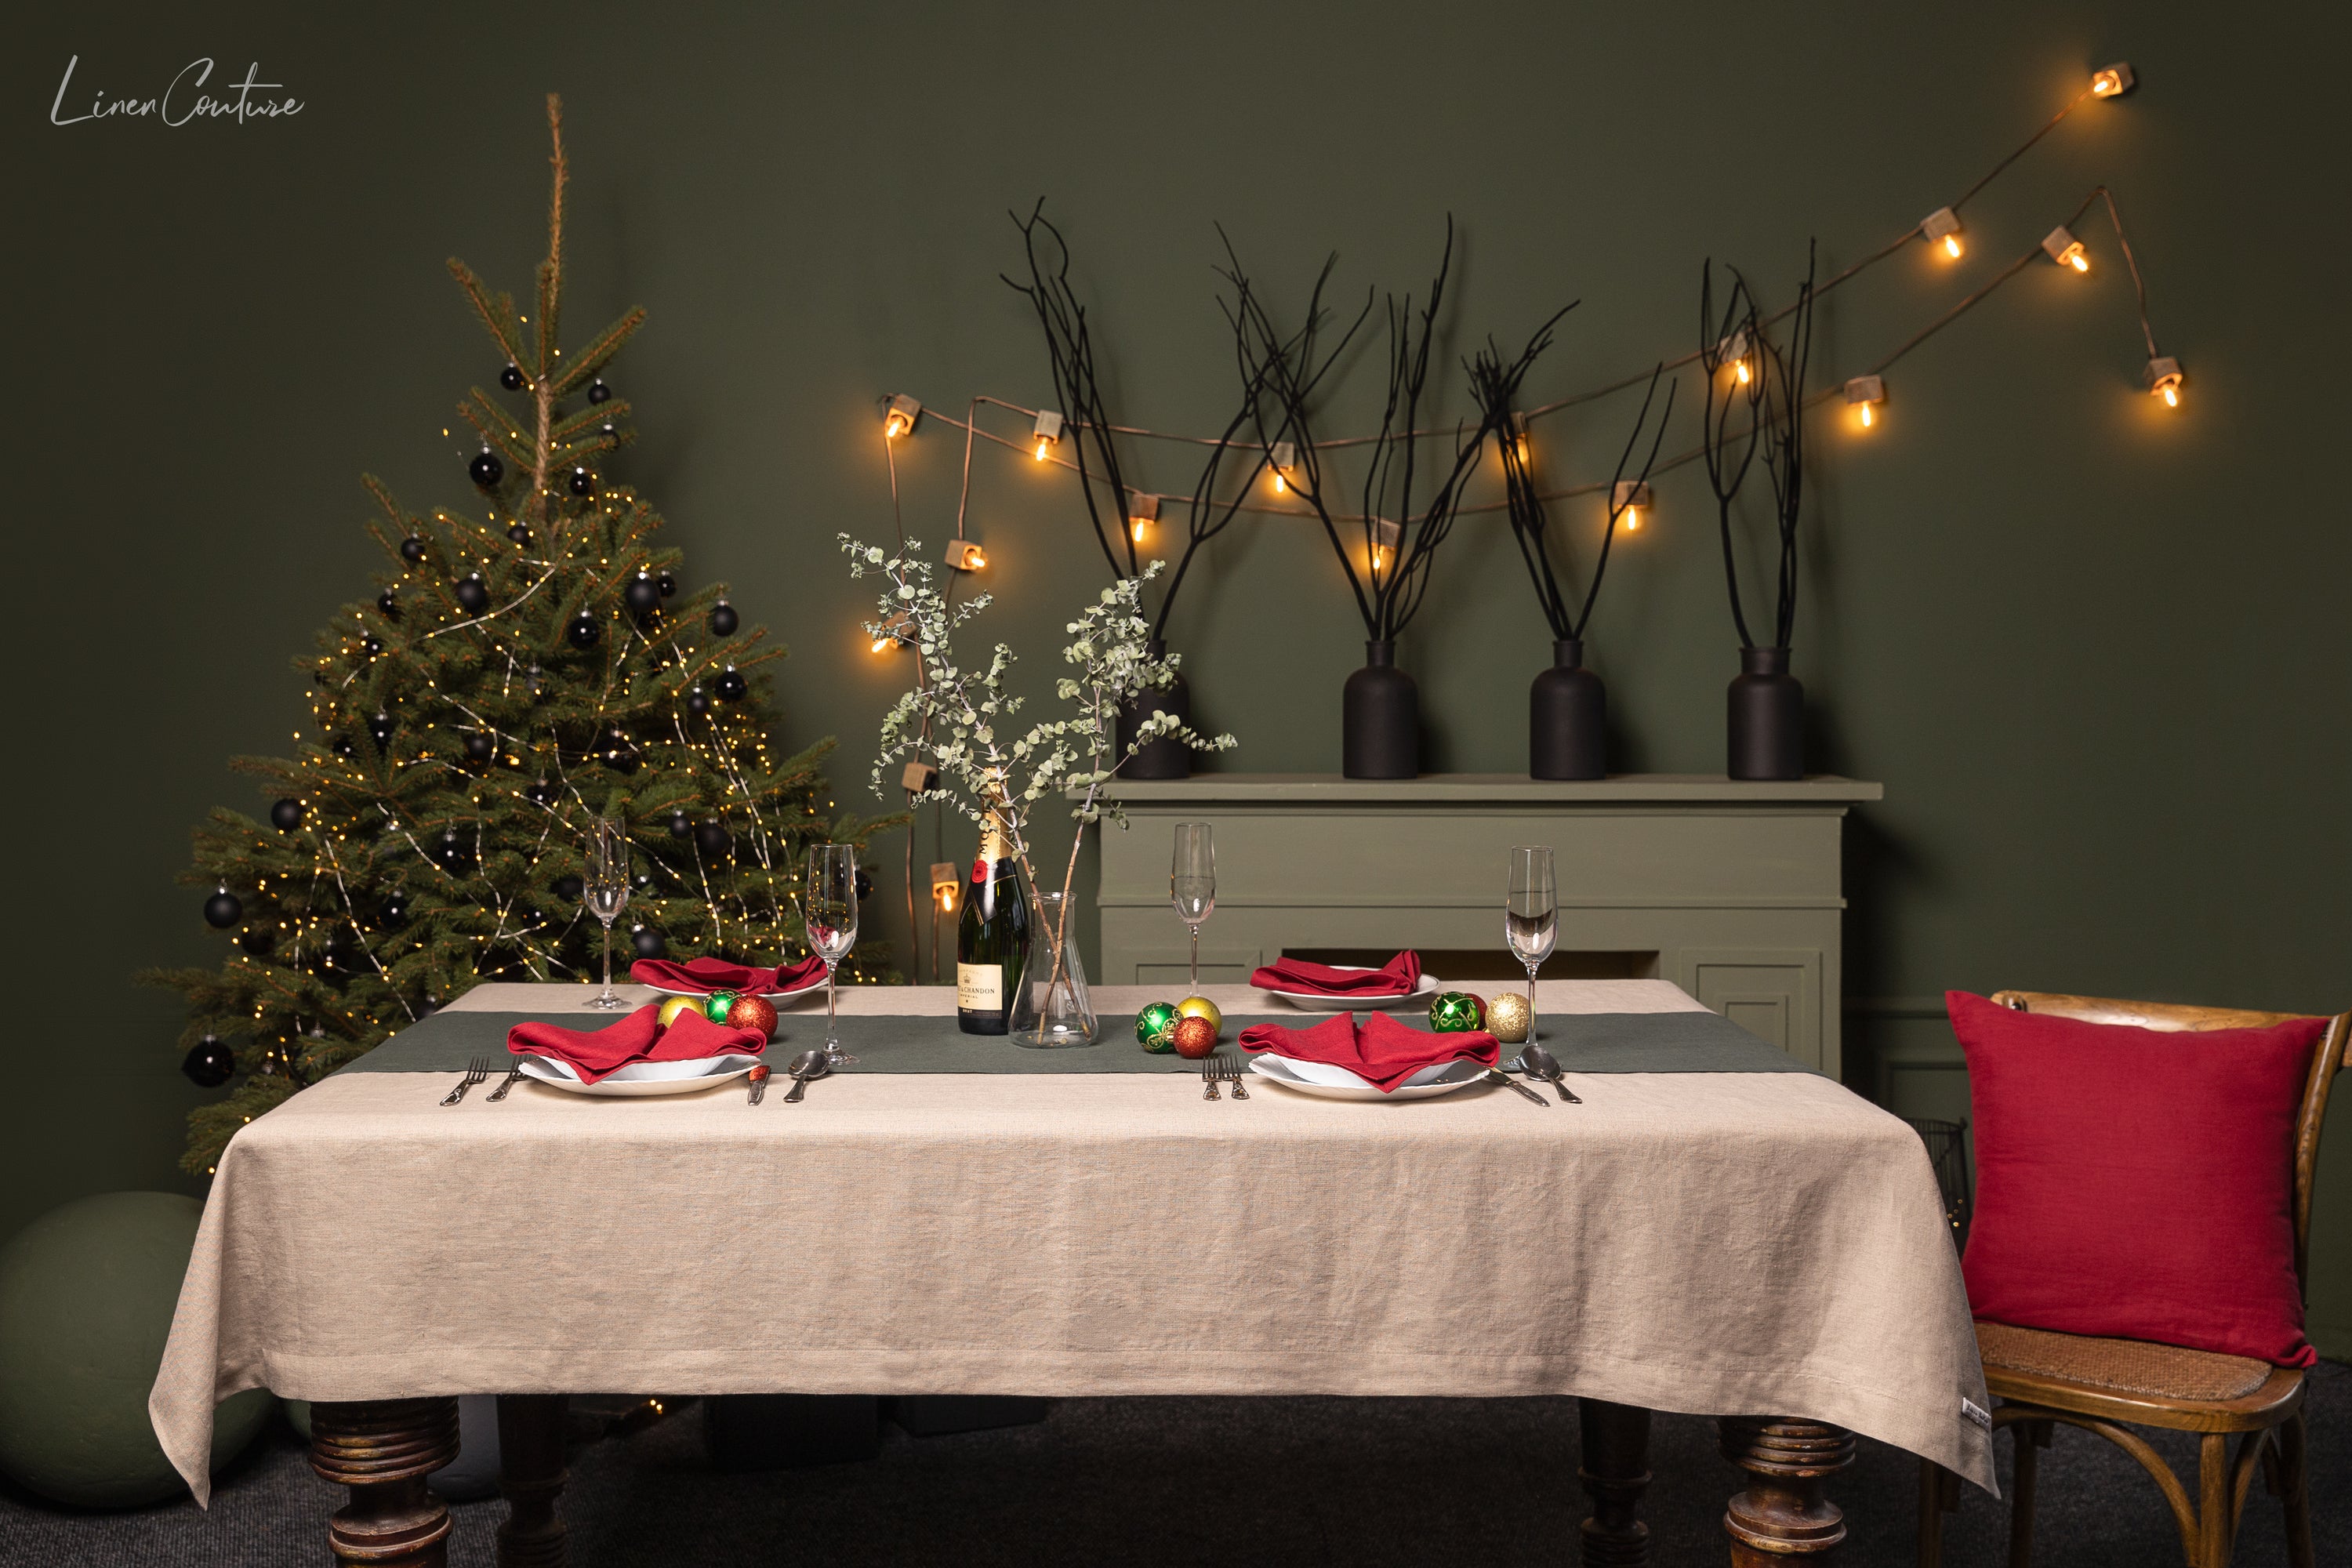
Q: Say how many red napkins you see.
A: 4